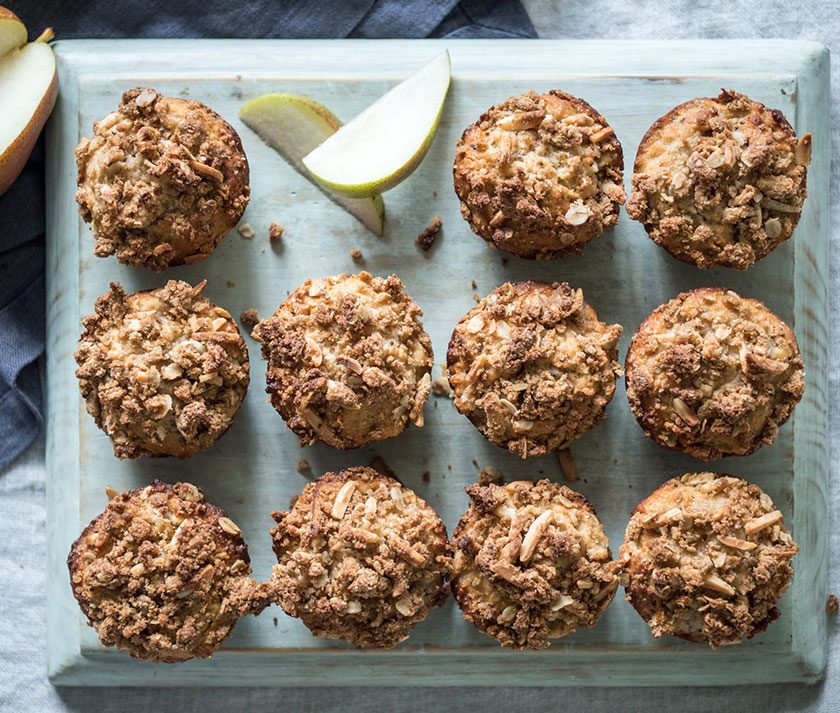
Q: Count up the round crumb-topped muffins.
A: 11